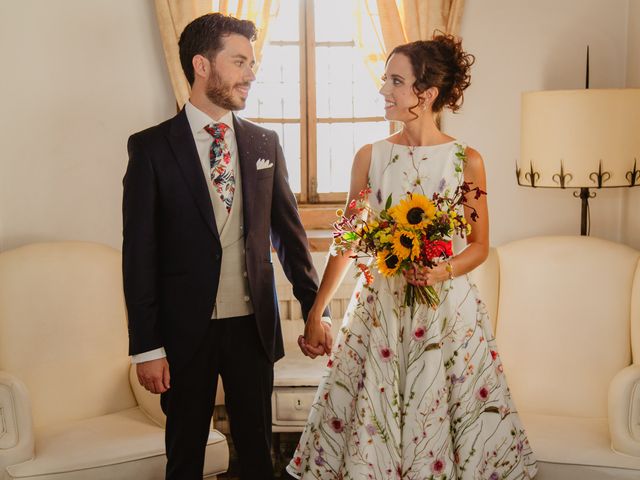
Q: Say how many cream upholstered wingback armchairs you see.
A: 2